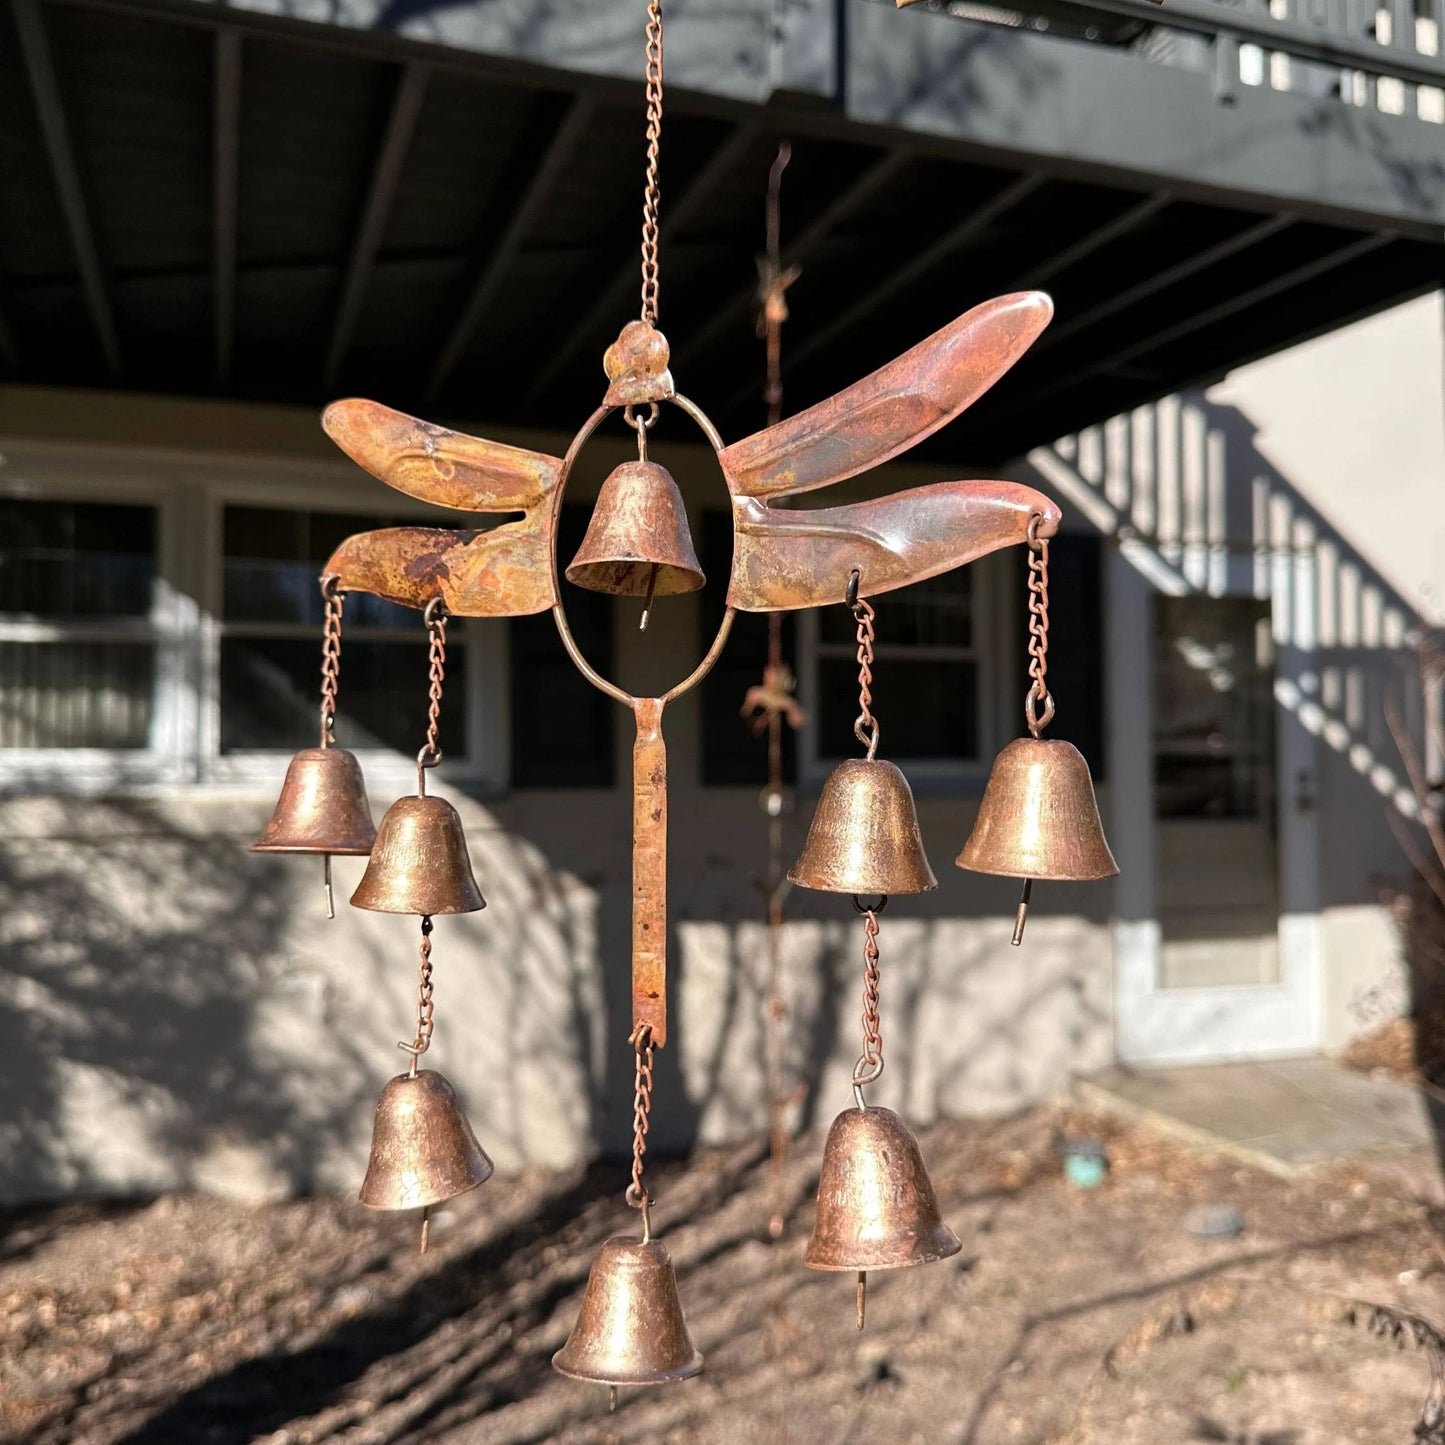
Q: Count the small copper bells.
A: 8